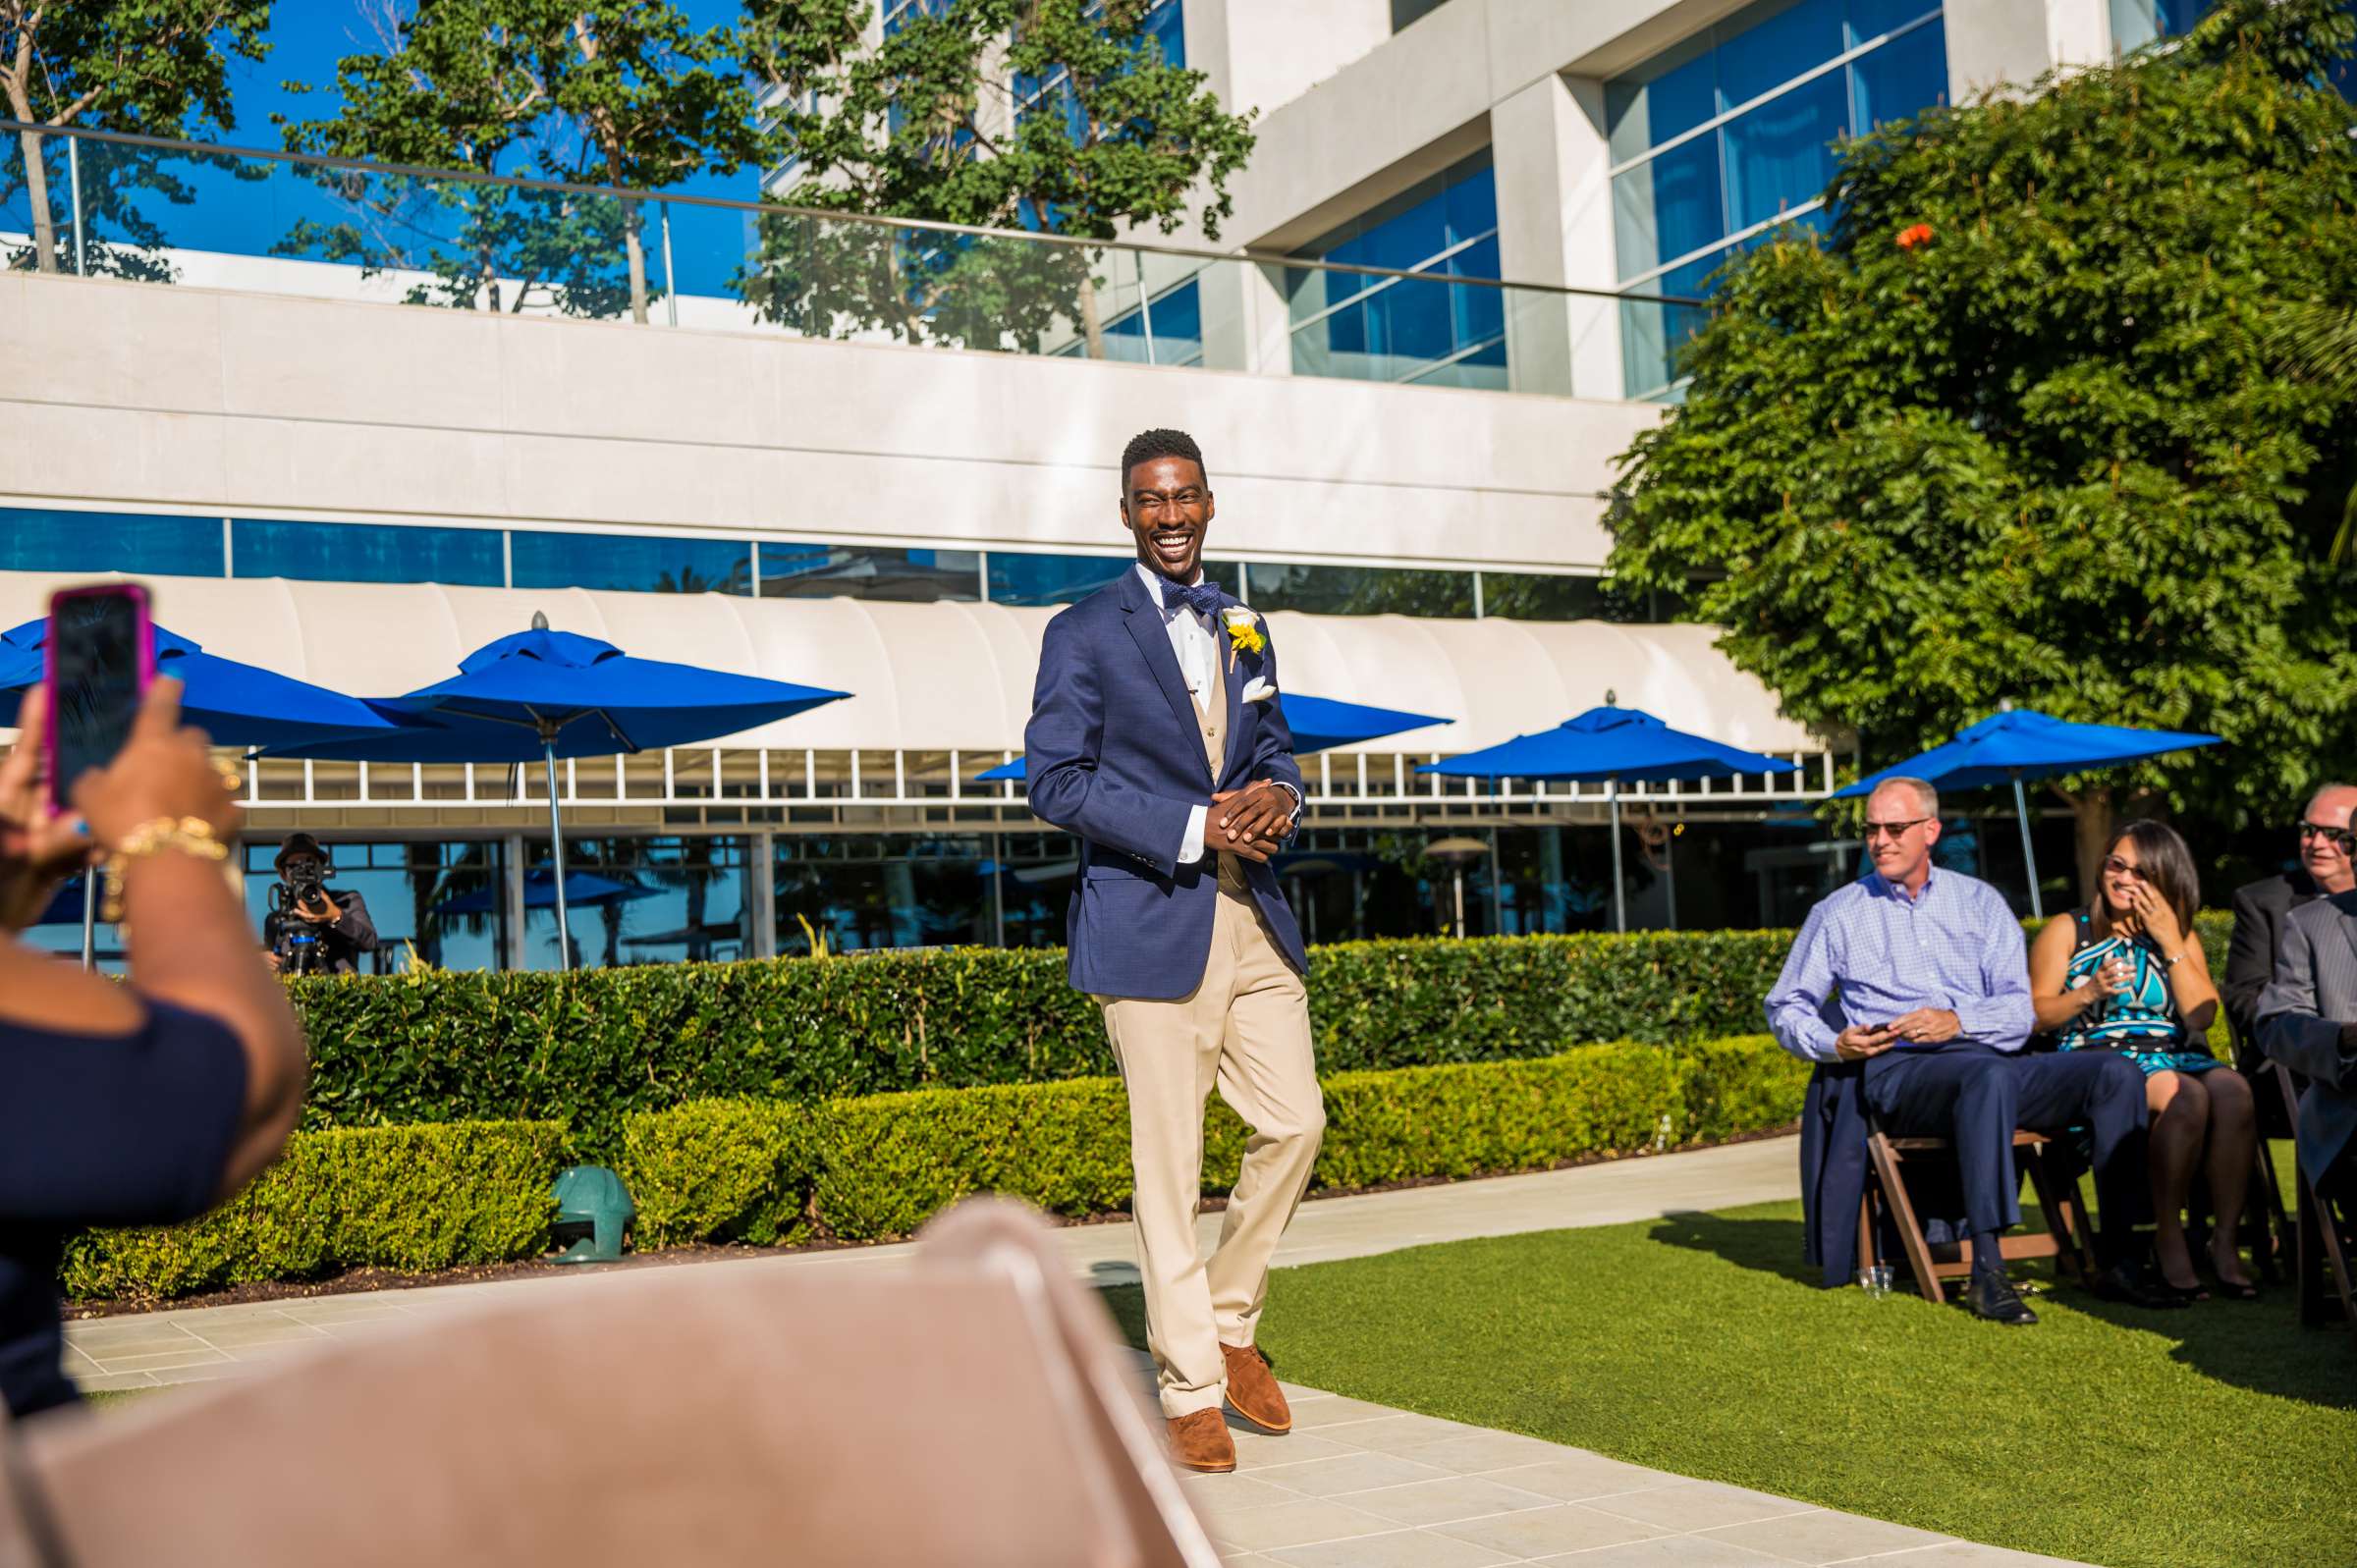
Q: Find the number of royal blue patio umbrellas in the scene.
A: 5